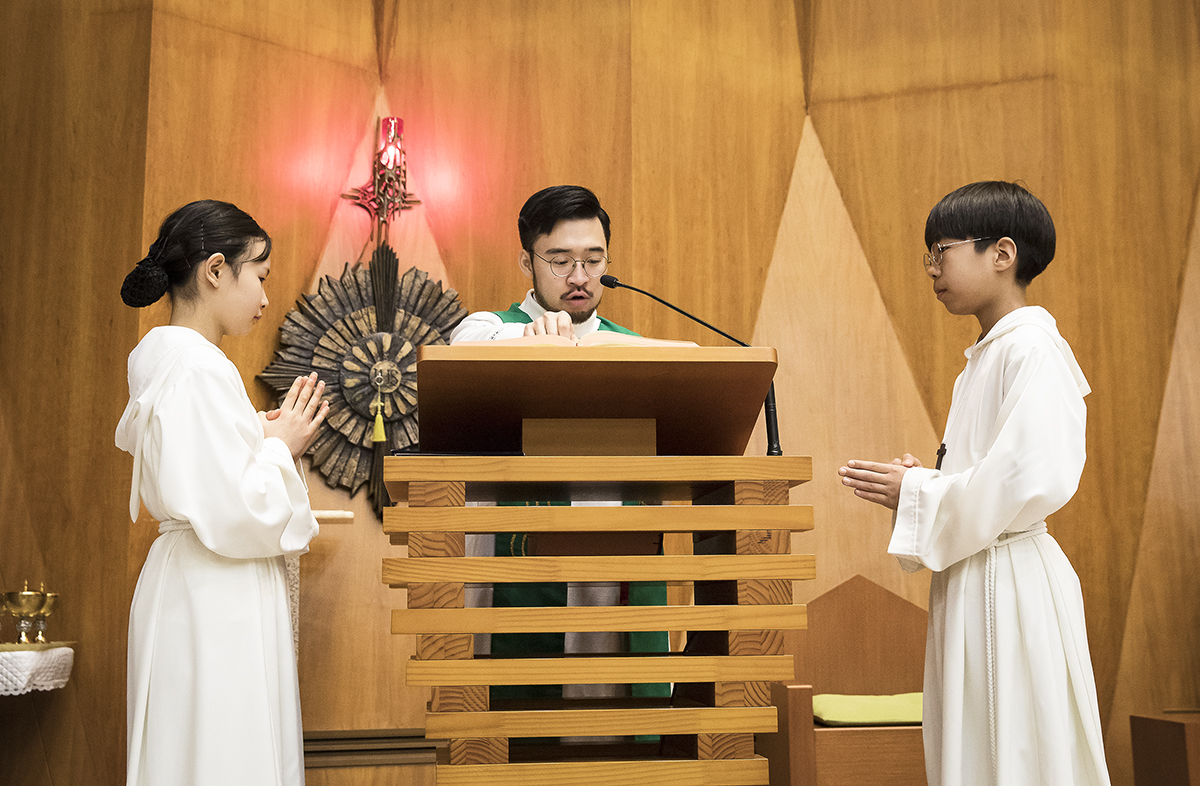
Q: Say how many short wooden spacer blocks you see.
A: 12